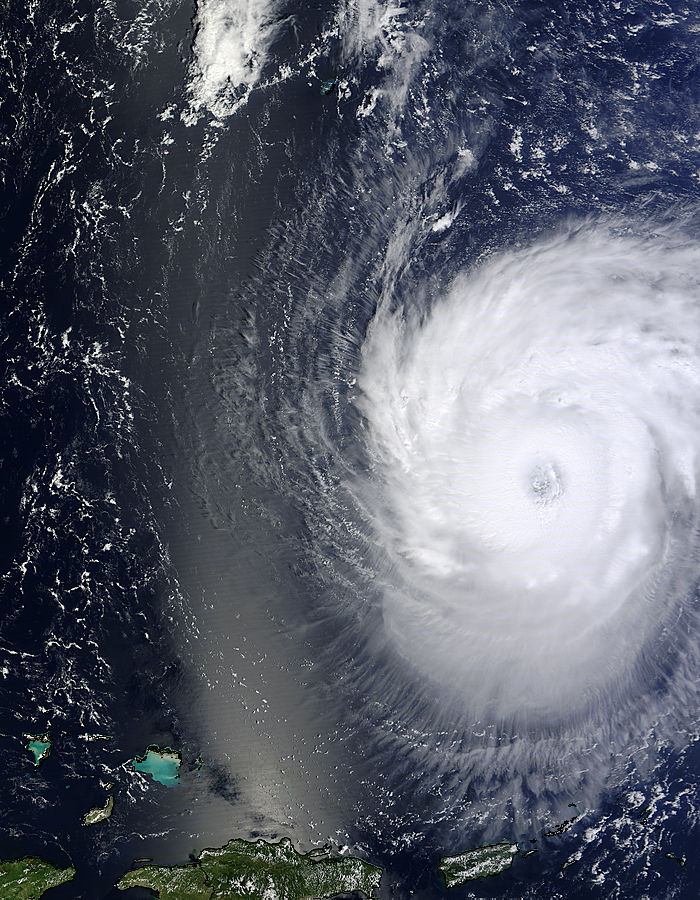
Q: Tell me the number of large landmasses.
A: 3